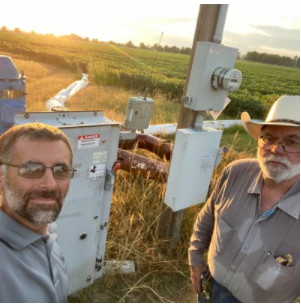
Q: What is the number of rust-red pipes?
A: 2